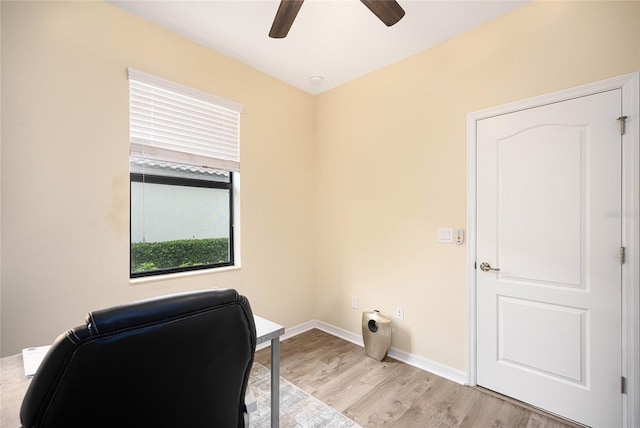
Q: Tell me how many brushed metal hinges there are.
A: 3